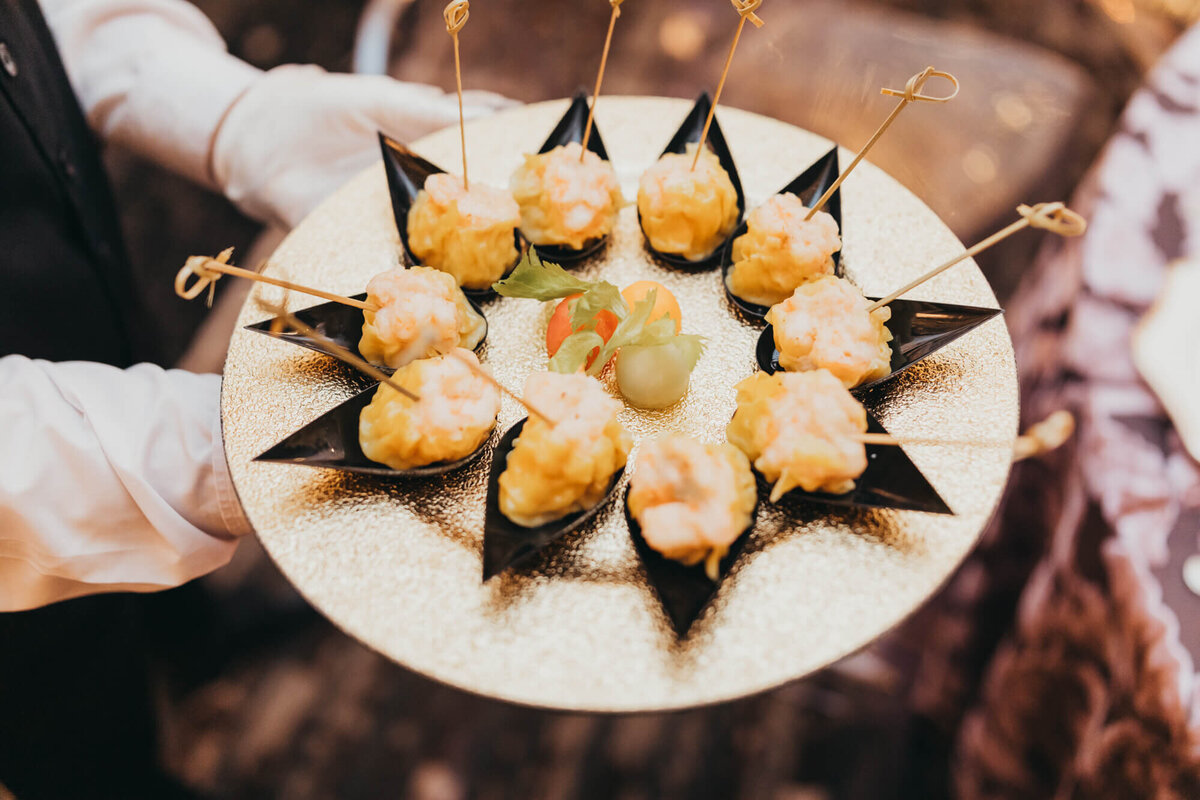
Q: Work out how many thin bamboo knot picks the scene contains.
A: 9